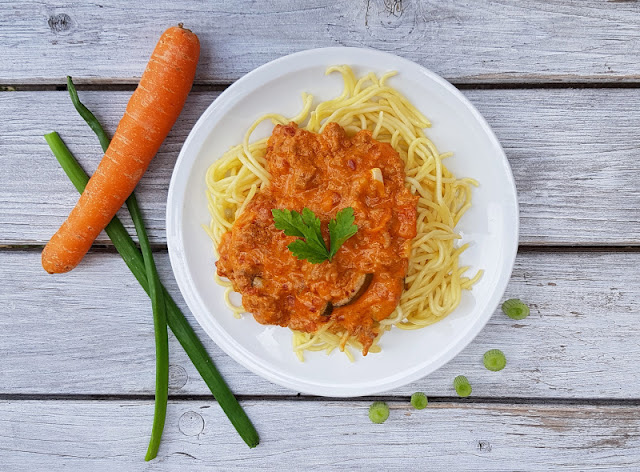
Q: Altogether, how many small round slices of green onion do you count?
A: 5